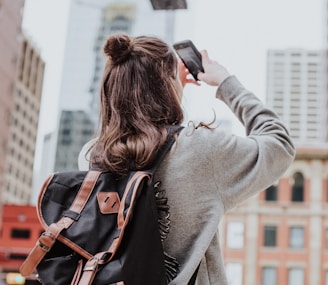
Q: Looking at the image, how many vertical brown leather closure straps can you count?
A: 2